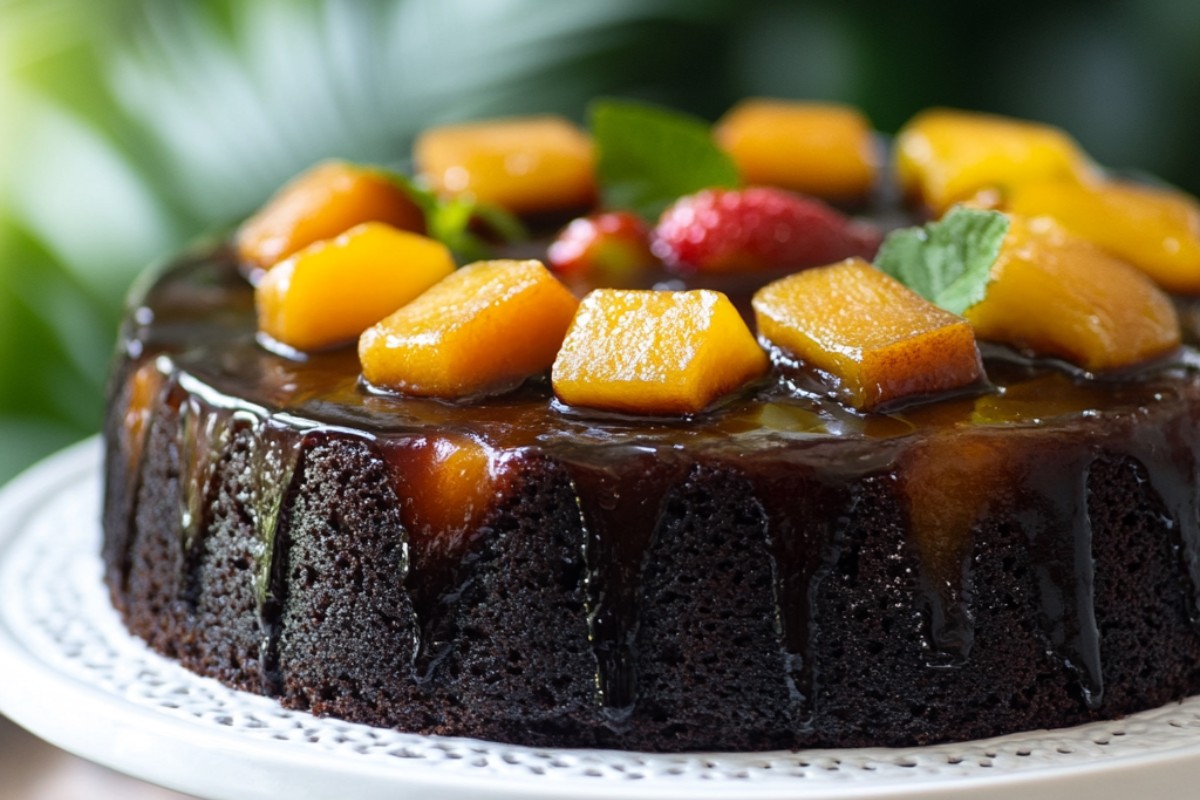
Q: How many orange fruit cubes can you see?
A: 10